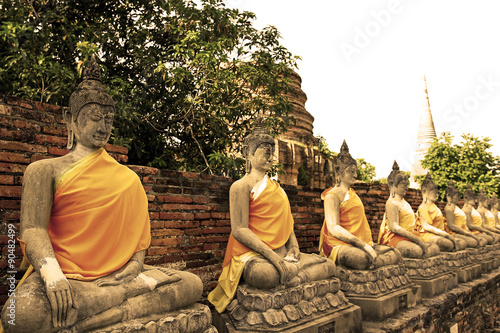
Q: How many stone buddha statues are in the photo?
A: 9